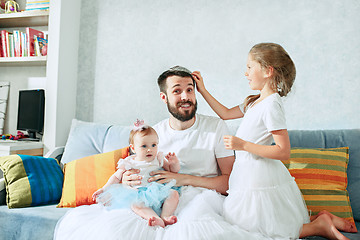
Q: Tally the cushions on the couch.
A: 3